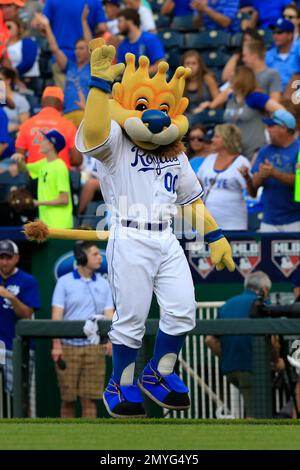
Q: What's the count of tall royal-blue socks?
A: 2